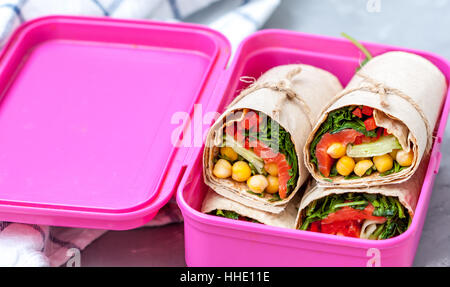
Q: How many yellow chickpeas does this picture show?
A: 11